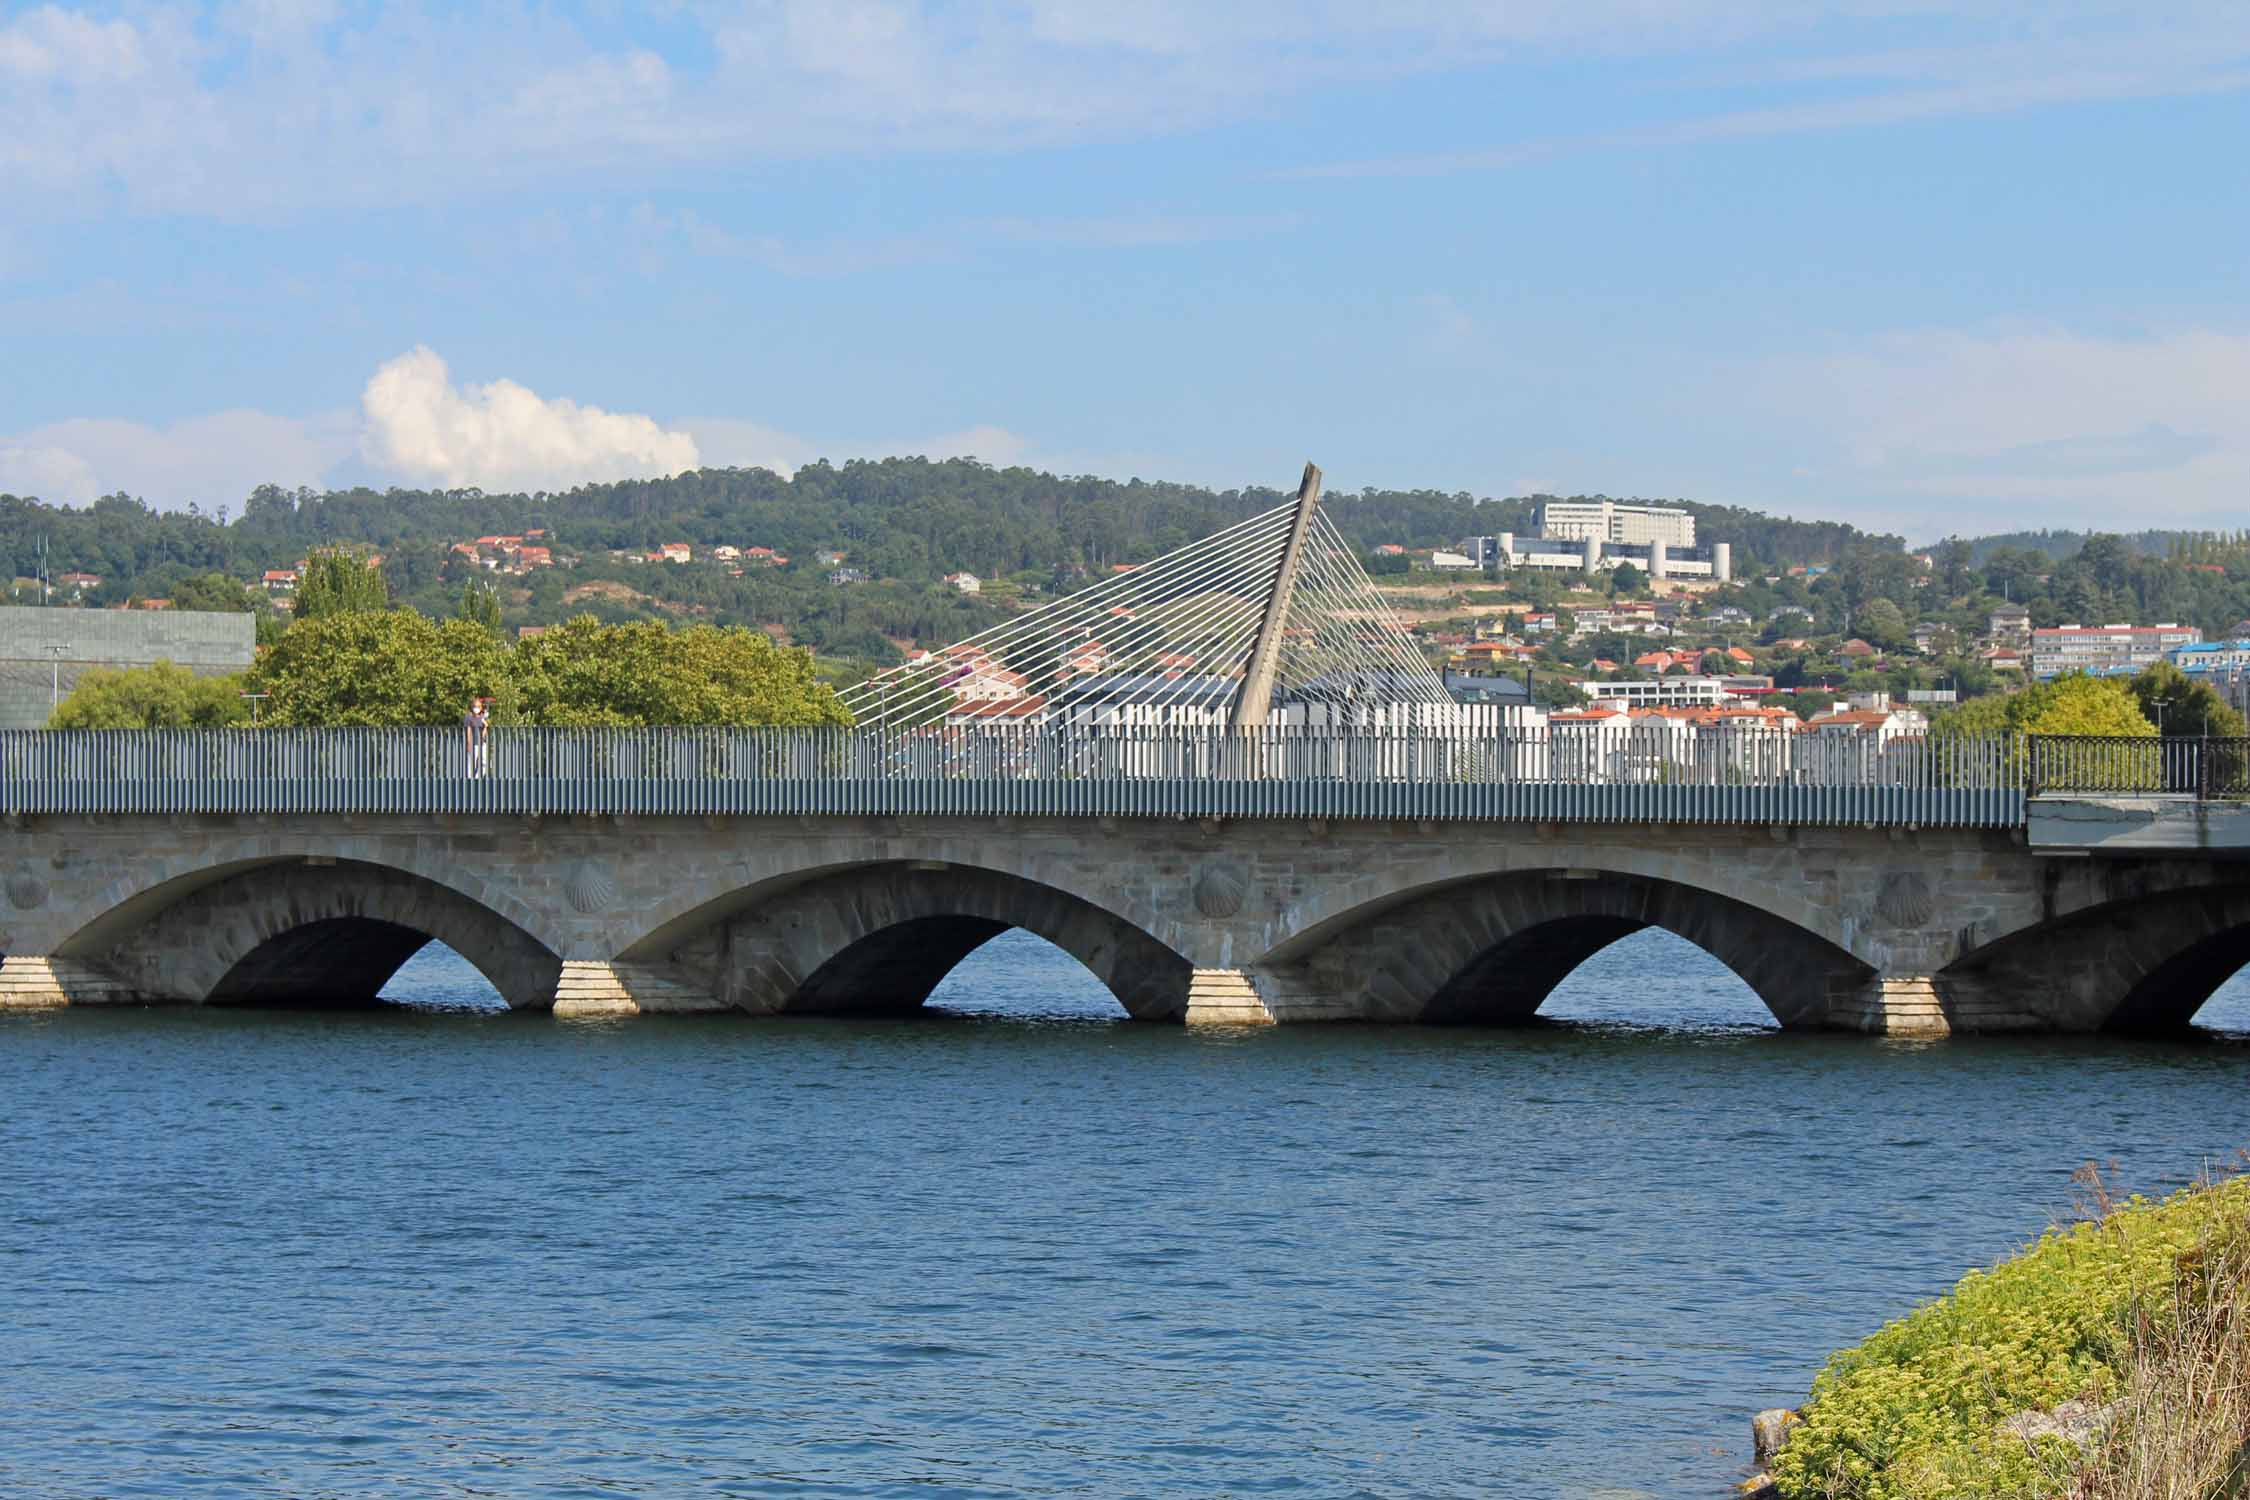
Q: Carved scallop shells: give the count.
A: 4